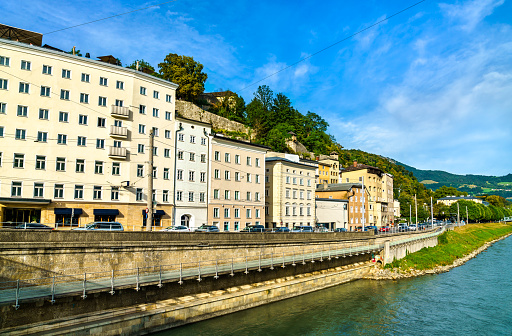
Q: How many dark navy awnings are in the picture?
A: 3